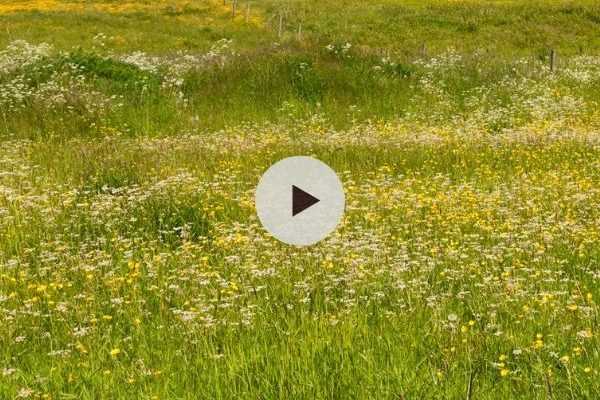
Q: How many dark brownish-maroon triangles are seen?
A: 1